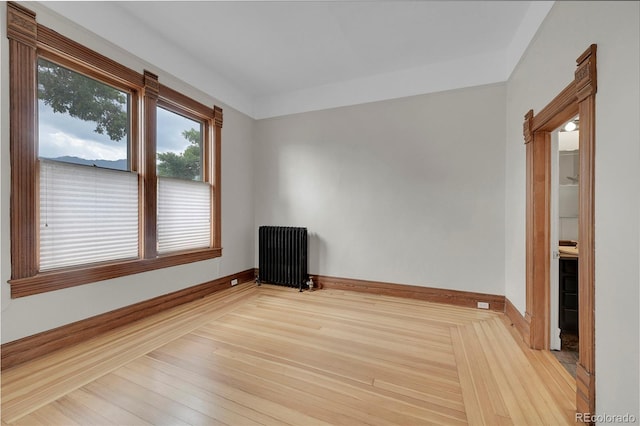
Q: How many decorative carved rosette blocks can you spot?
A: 5